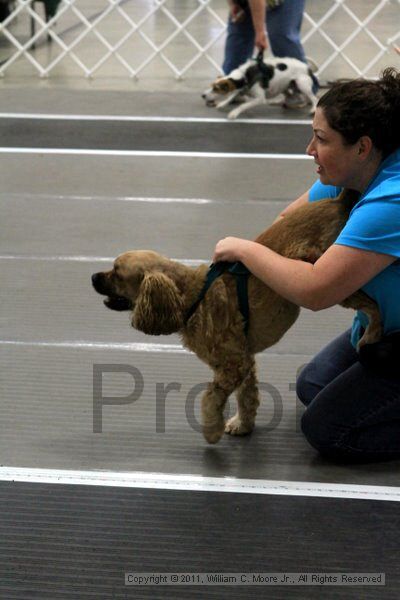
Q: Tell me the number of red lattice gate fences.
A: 0